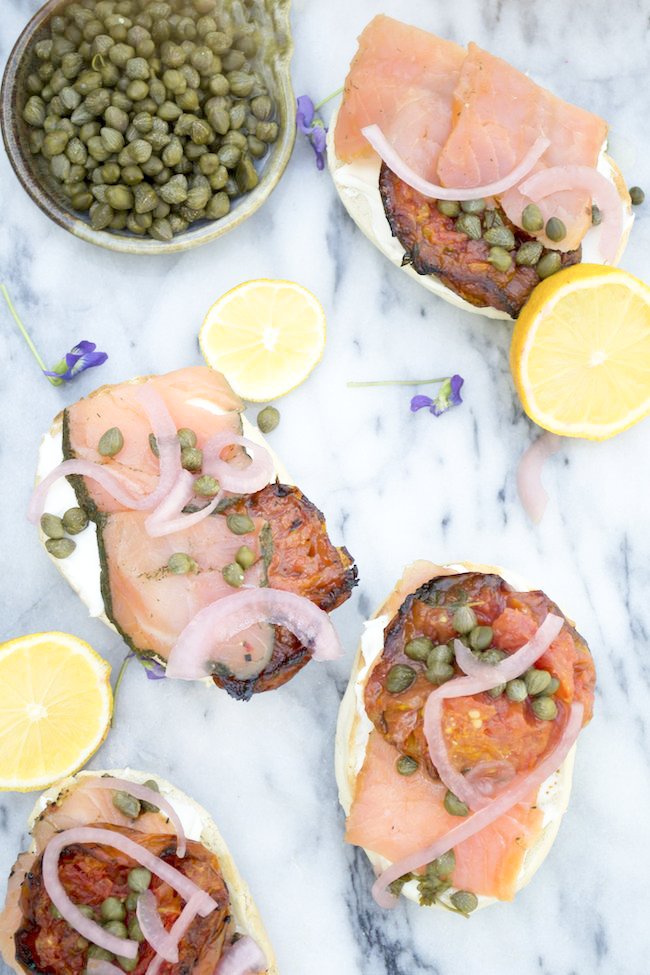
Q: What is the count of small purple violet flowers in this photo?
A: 4